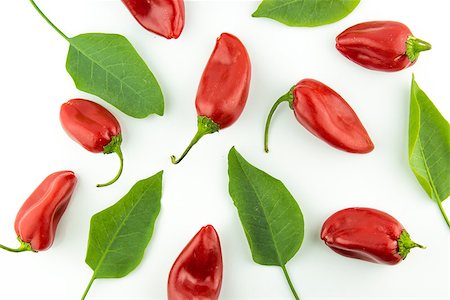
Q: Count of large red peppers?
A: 8